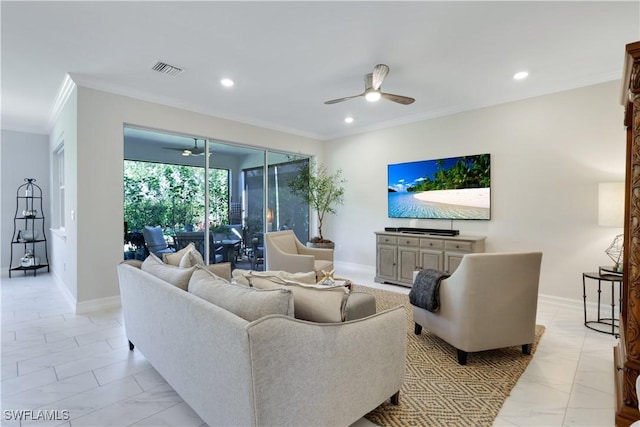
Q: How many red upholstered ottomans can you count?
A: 0